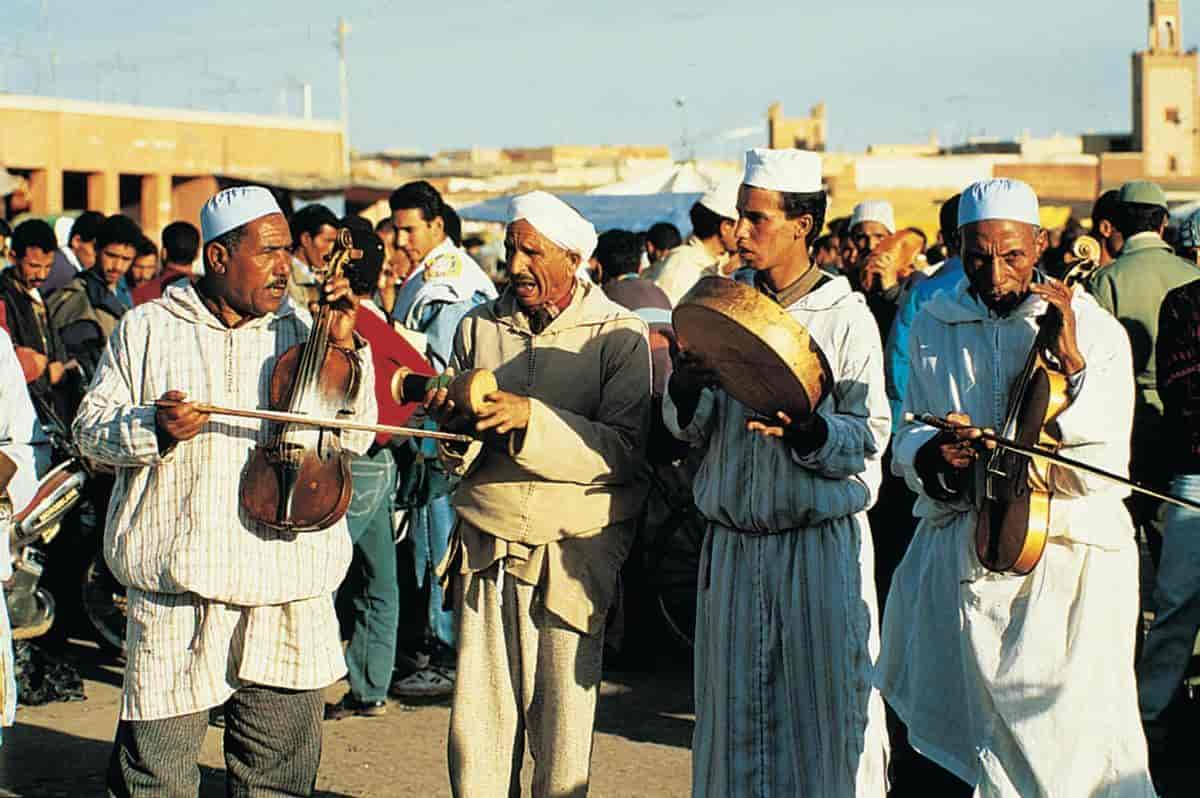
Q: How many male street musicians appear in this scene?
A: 4